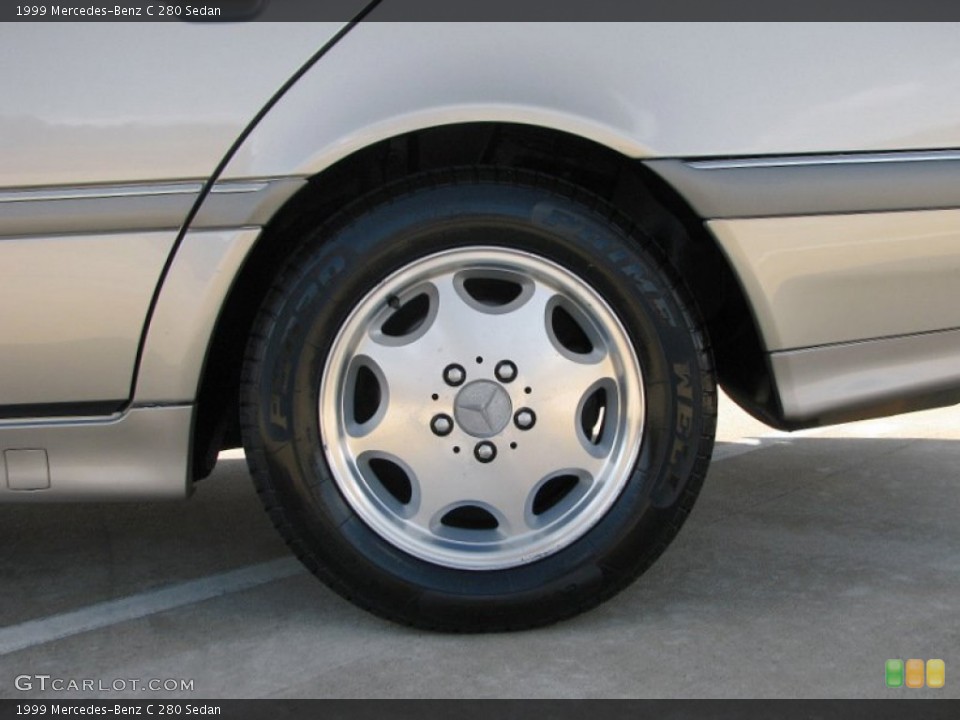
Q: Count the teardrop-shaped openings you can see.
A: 8